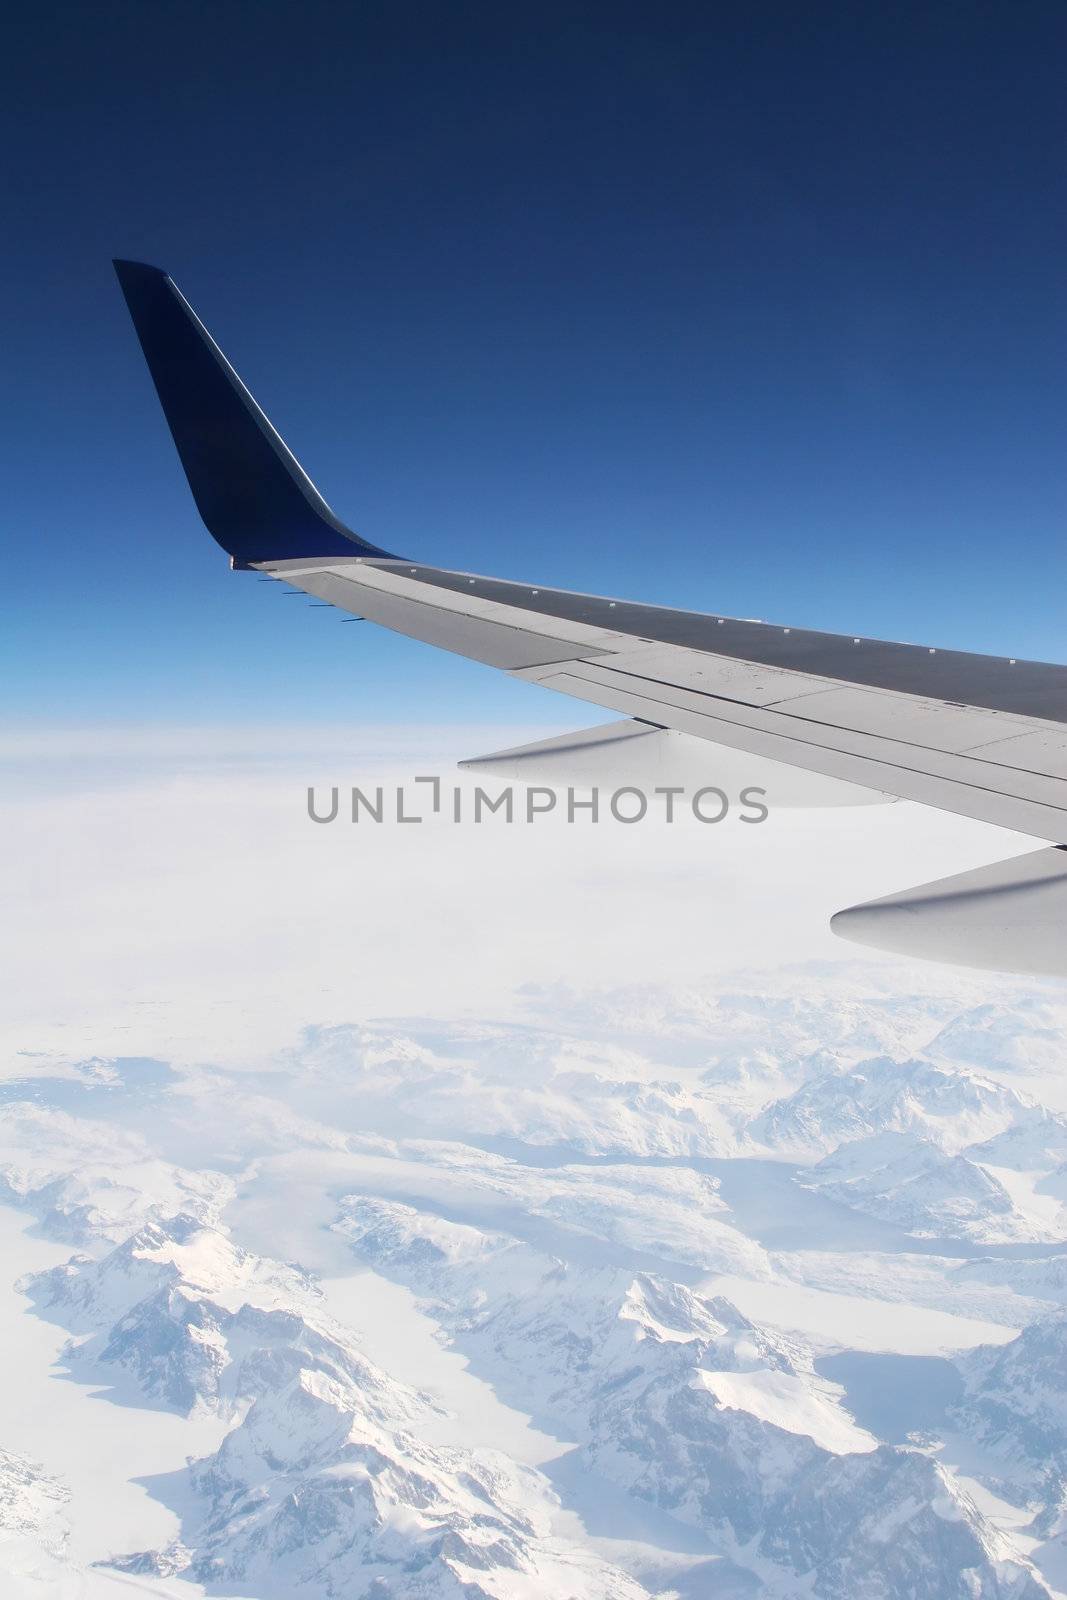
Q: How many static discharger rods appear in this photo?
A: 4